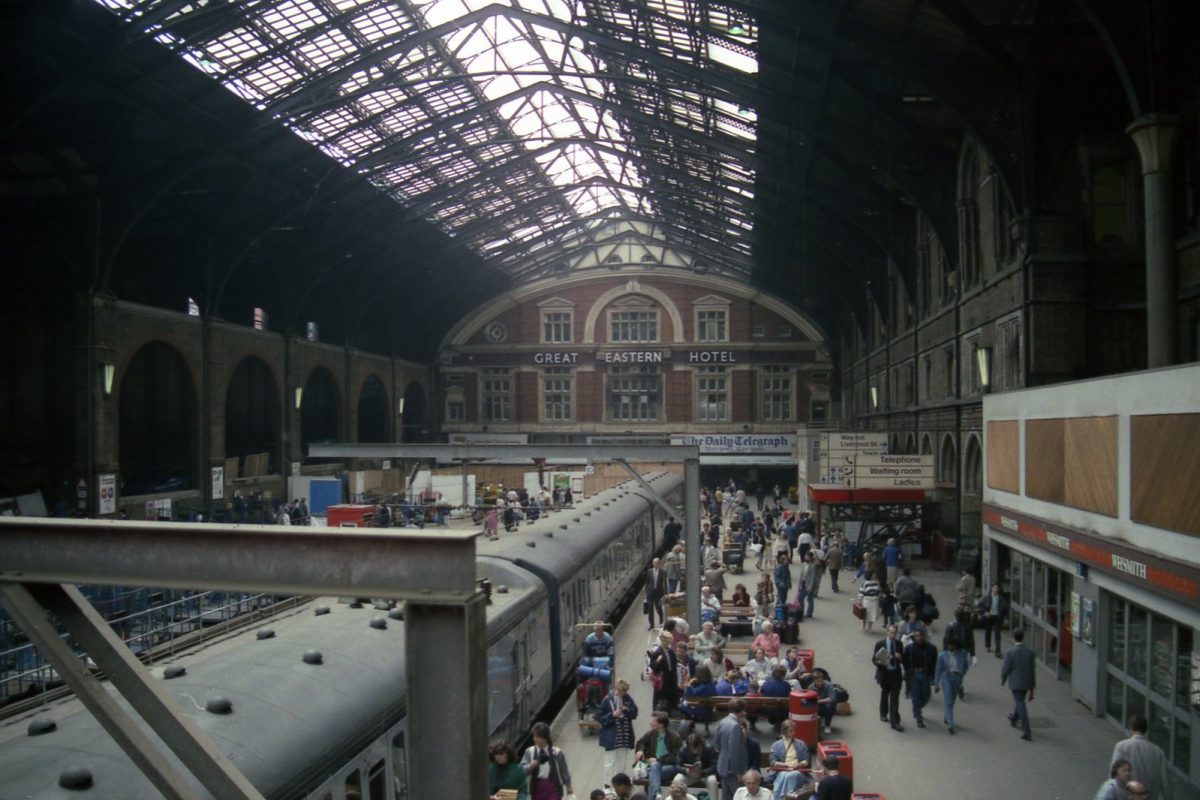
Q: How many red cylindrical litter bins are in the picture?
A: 1